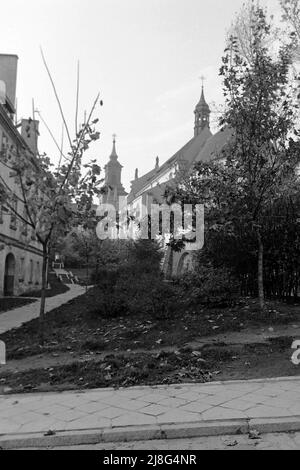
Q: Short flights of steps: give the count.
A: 2